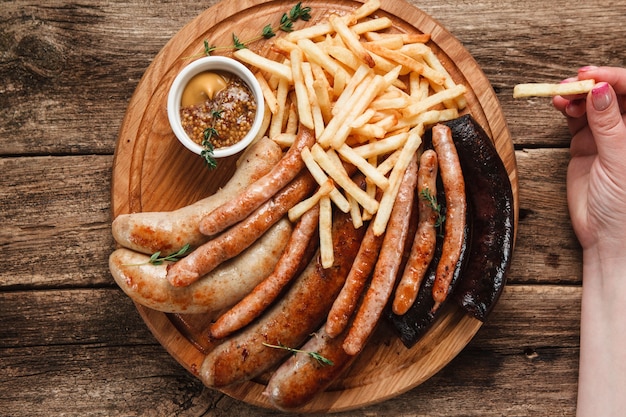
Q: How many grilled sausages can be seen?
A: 13